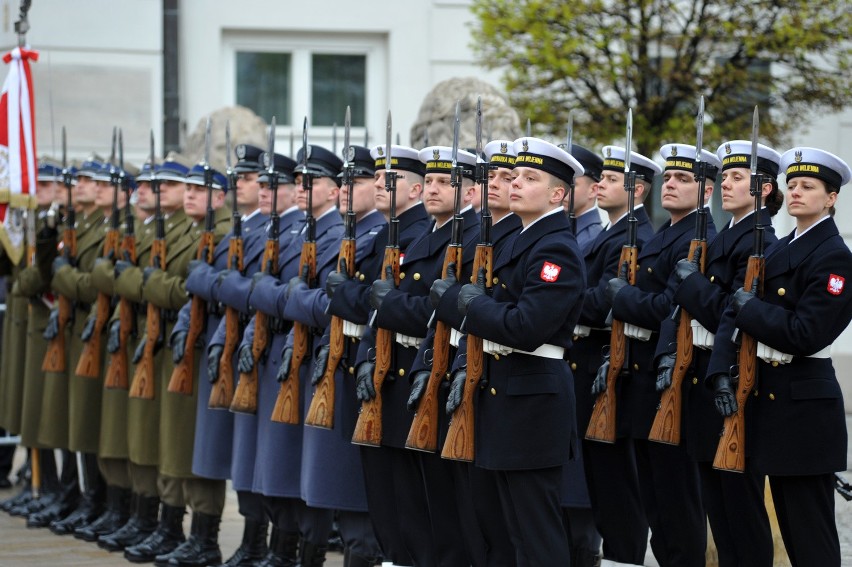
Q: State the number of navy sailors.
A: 8